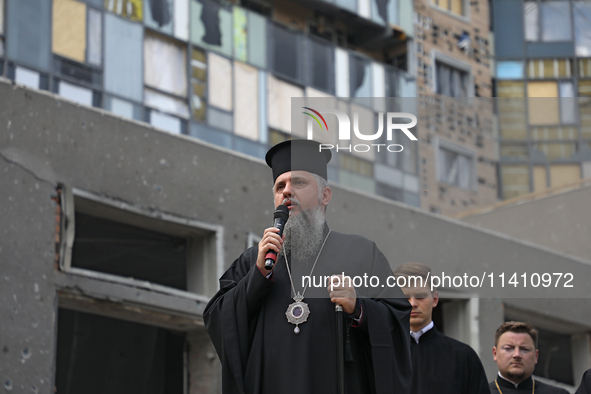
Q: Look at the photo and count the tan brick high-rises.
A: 1